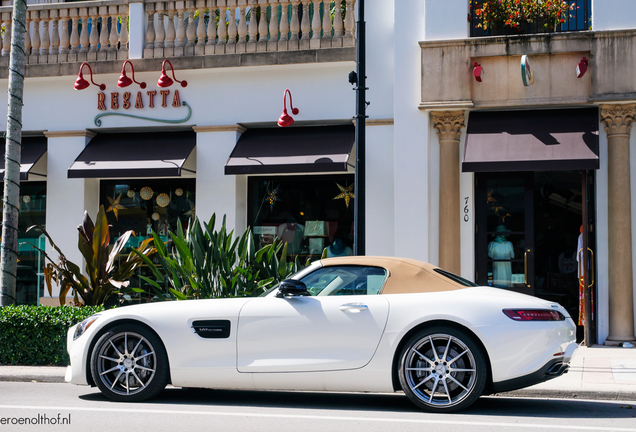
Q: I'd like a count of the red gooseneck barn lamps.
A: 4